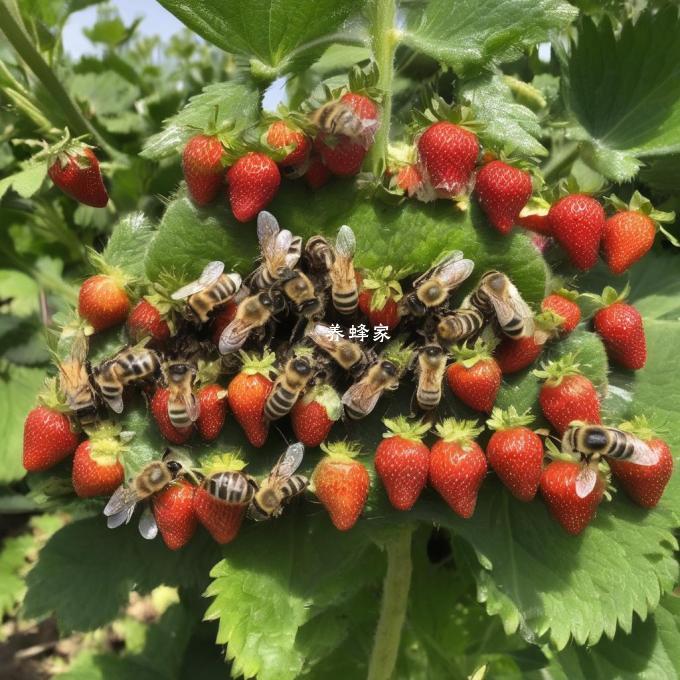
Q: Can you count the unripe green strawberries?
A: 0